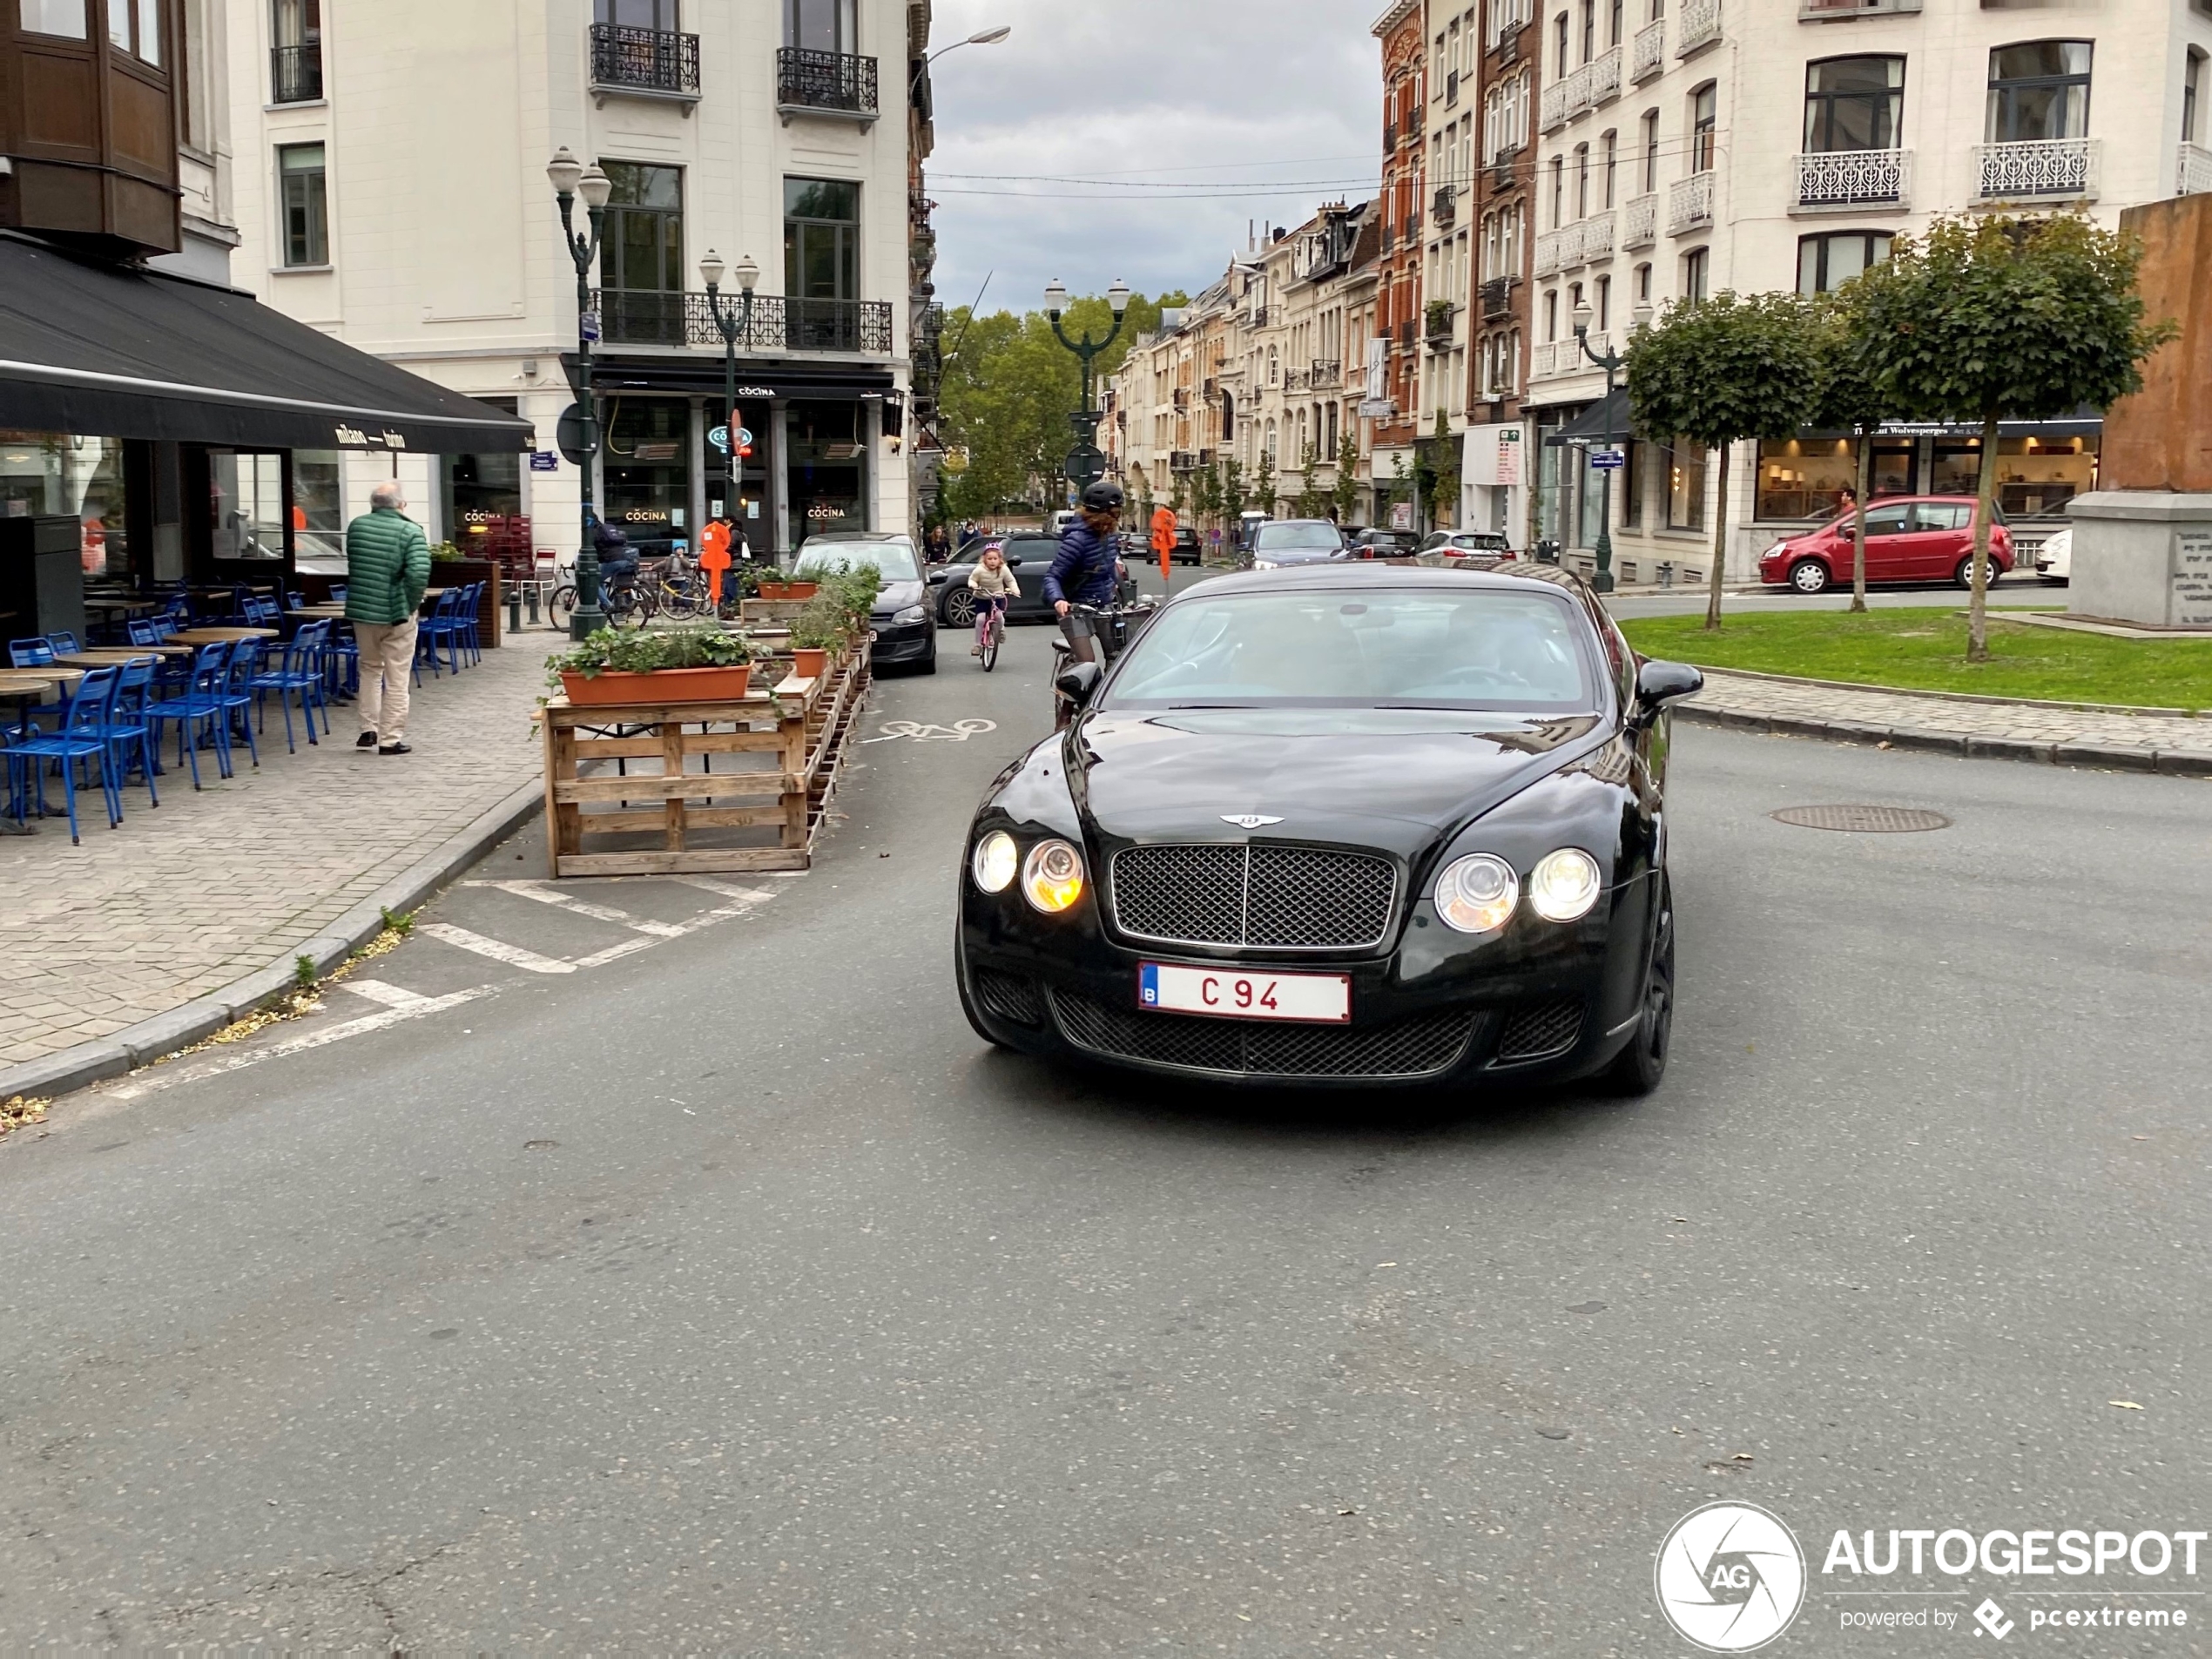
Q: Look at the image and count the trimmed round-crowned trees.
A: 3